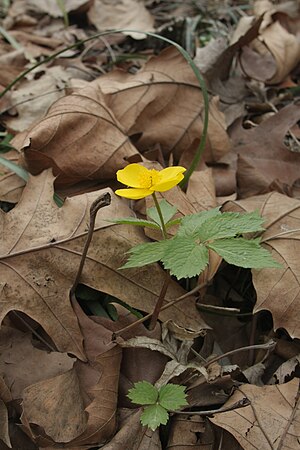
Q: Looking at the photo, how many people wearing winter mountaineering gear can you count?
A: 0